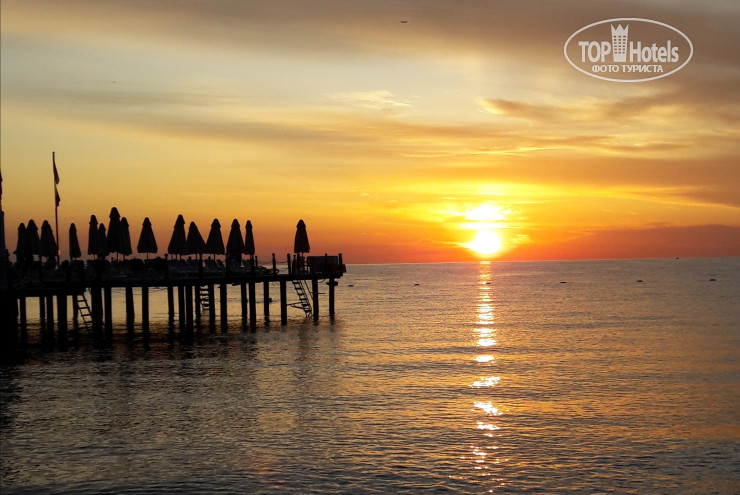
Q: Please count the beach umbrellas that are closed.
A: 15